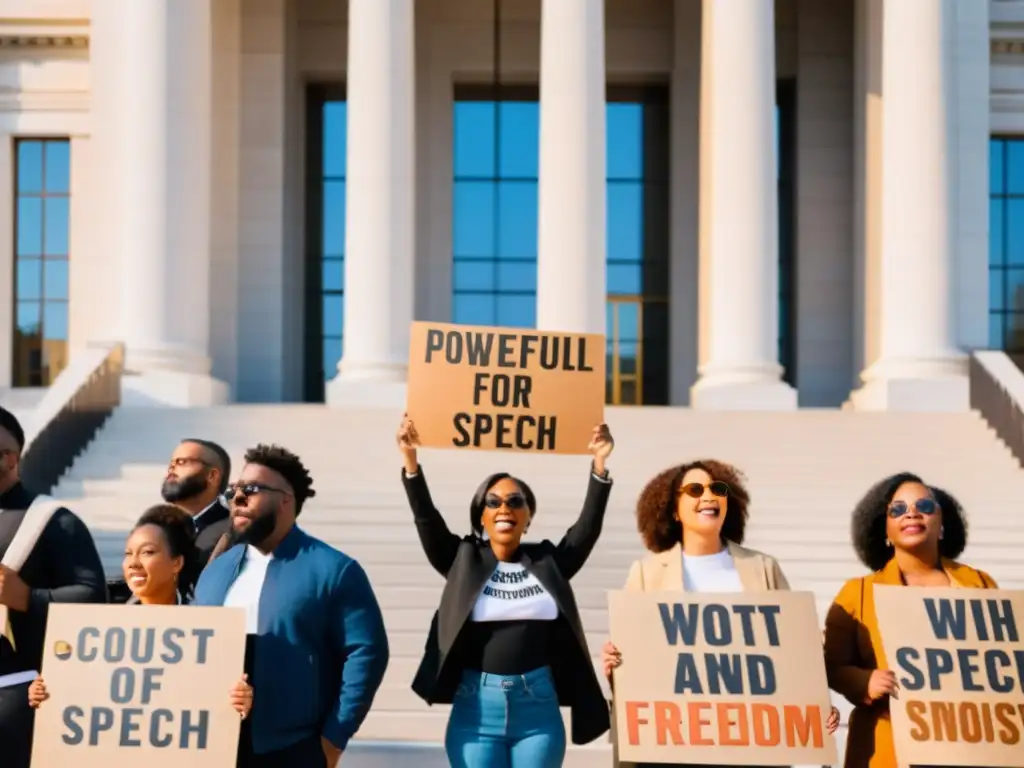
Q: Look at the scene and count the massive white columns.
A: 5